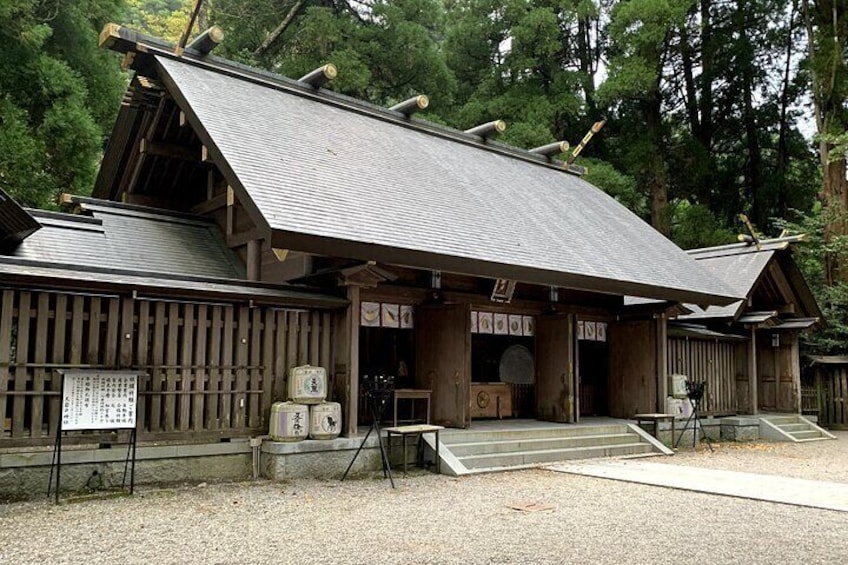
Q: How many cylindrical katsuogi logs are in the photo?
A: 6